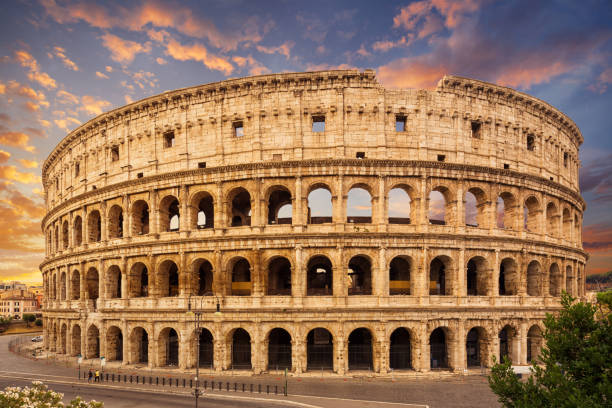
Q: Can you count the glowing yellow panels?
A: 3